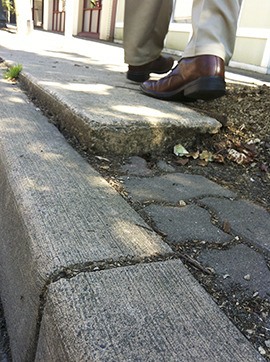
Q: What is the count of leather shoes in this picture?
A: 2